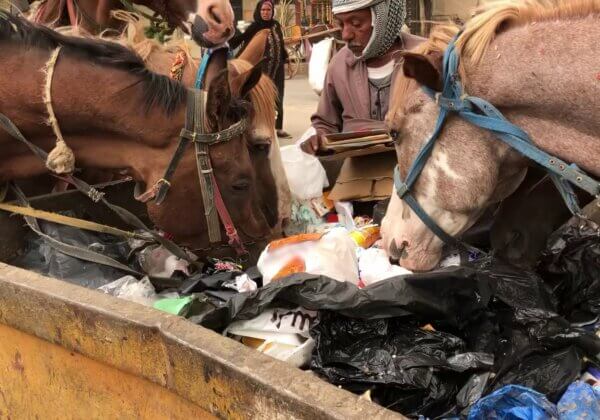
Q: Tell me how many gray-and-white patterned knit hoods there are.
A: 1